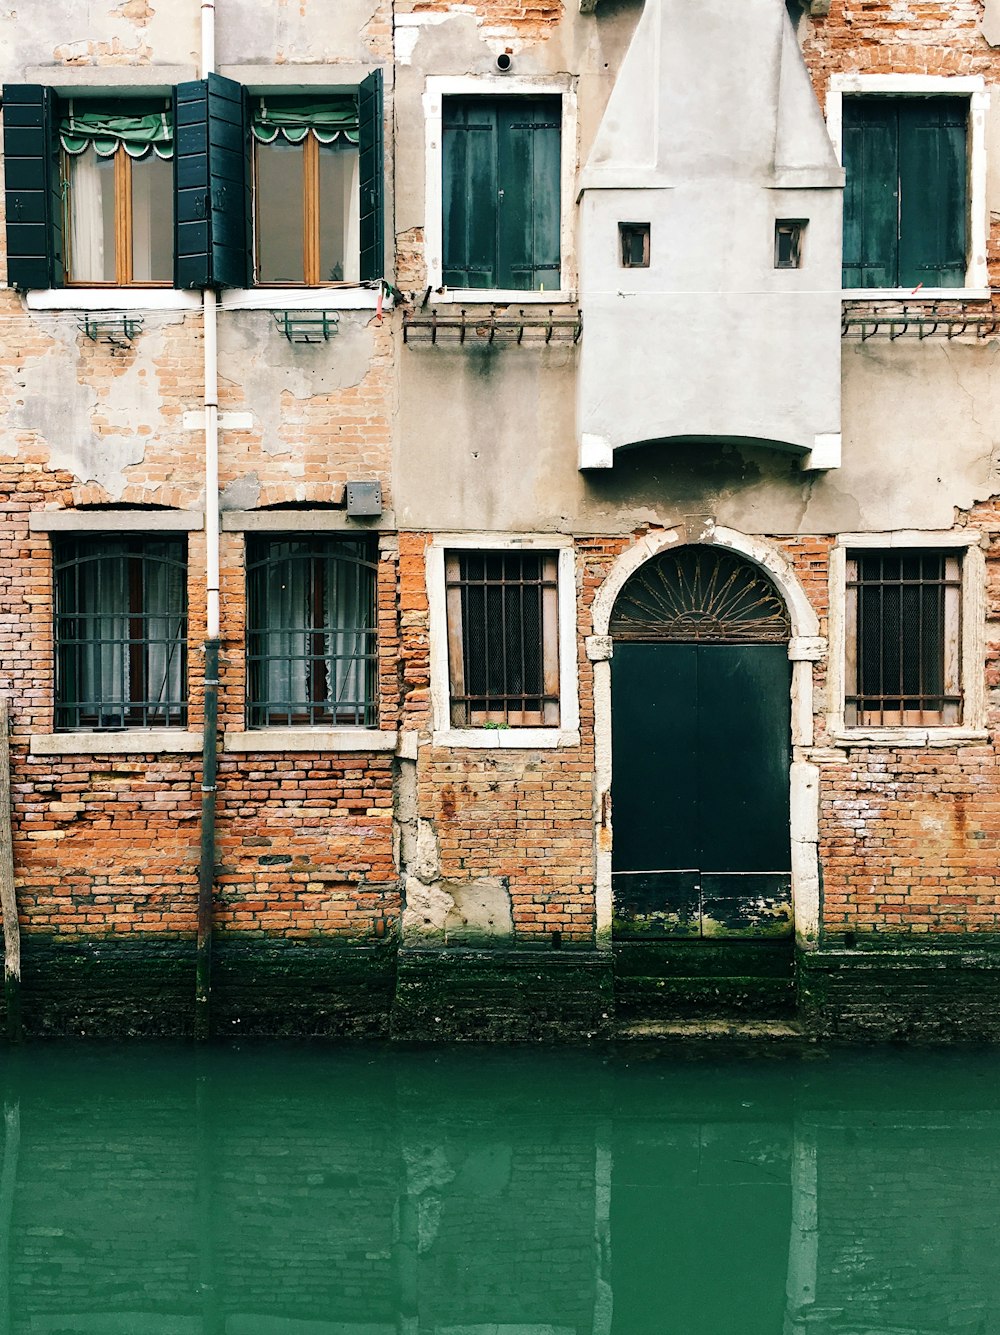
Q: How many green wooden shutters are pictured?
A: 8